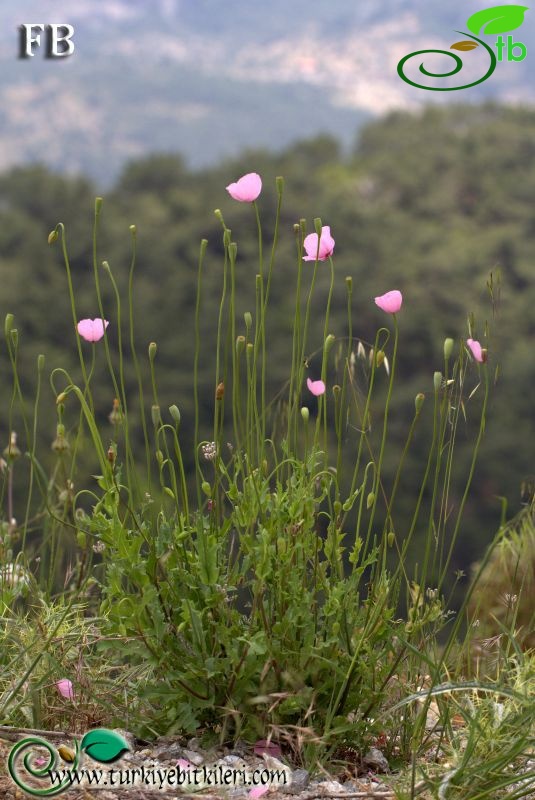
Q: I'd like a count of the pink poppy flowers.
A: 6